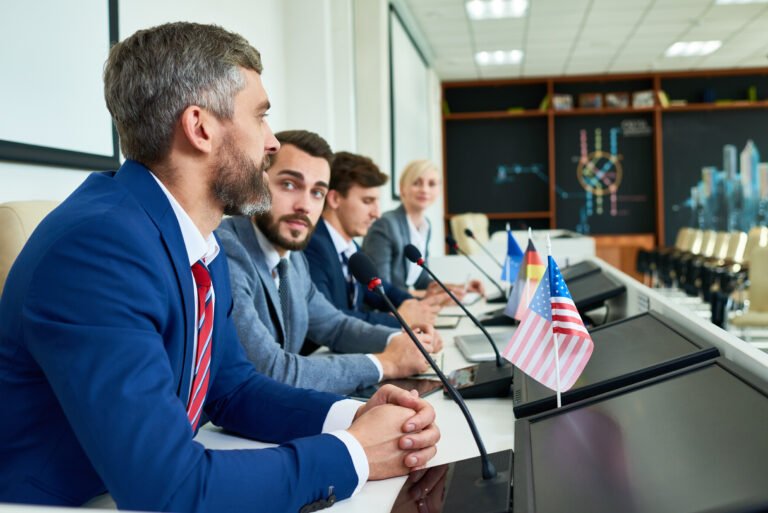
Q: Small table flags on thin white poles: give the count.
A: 3